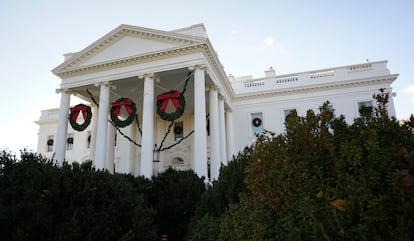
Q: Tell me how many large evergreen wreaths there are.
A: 3